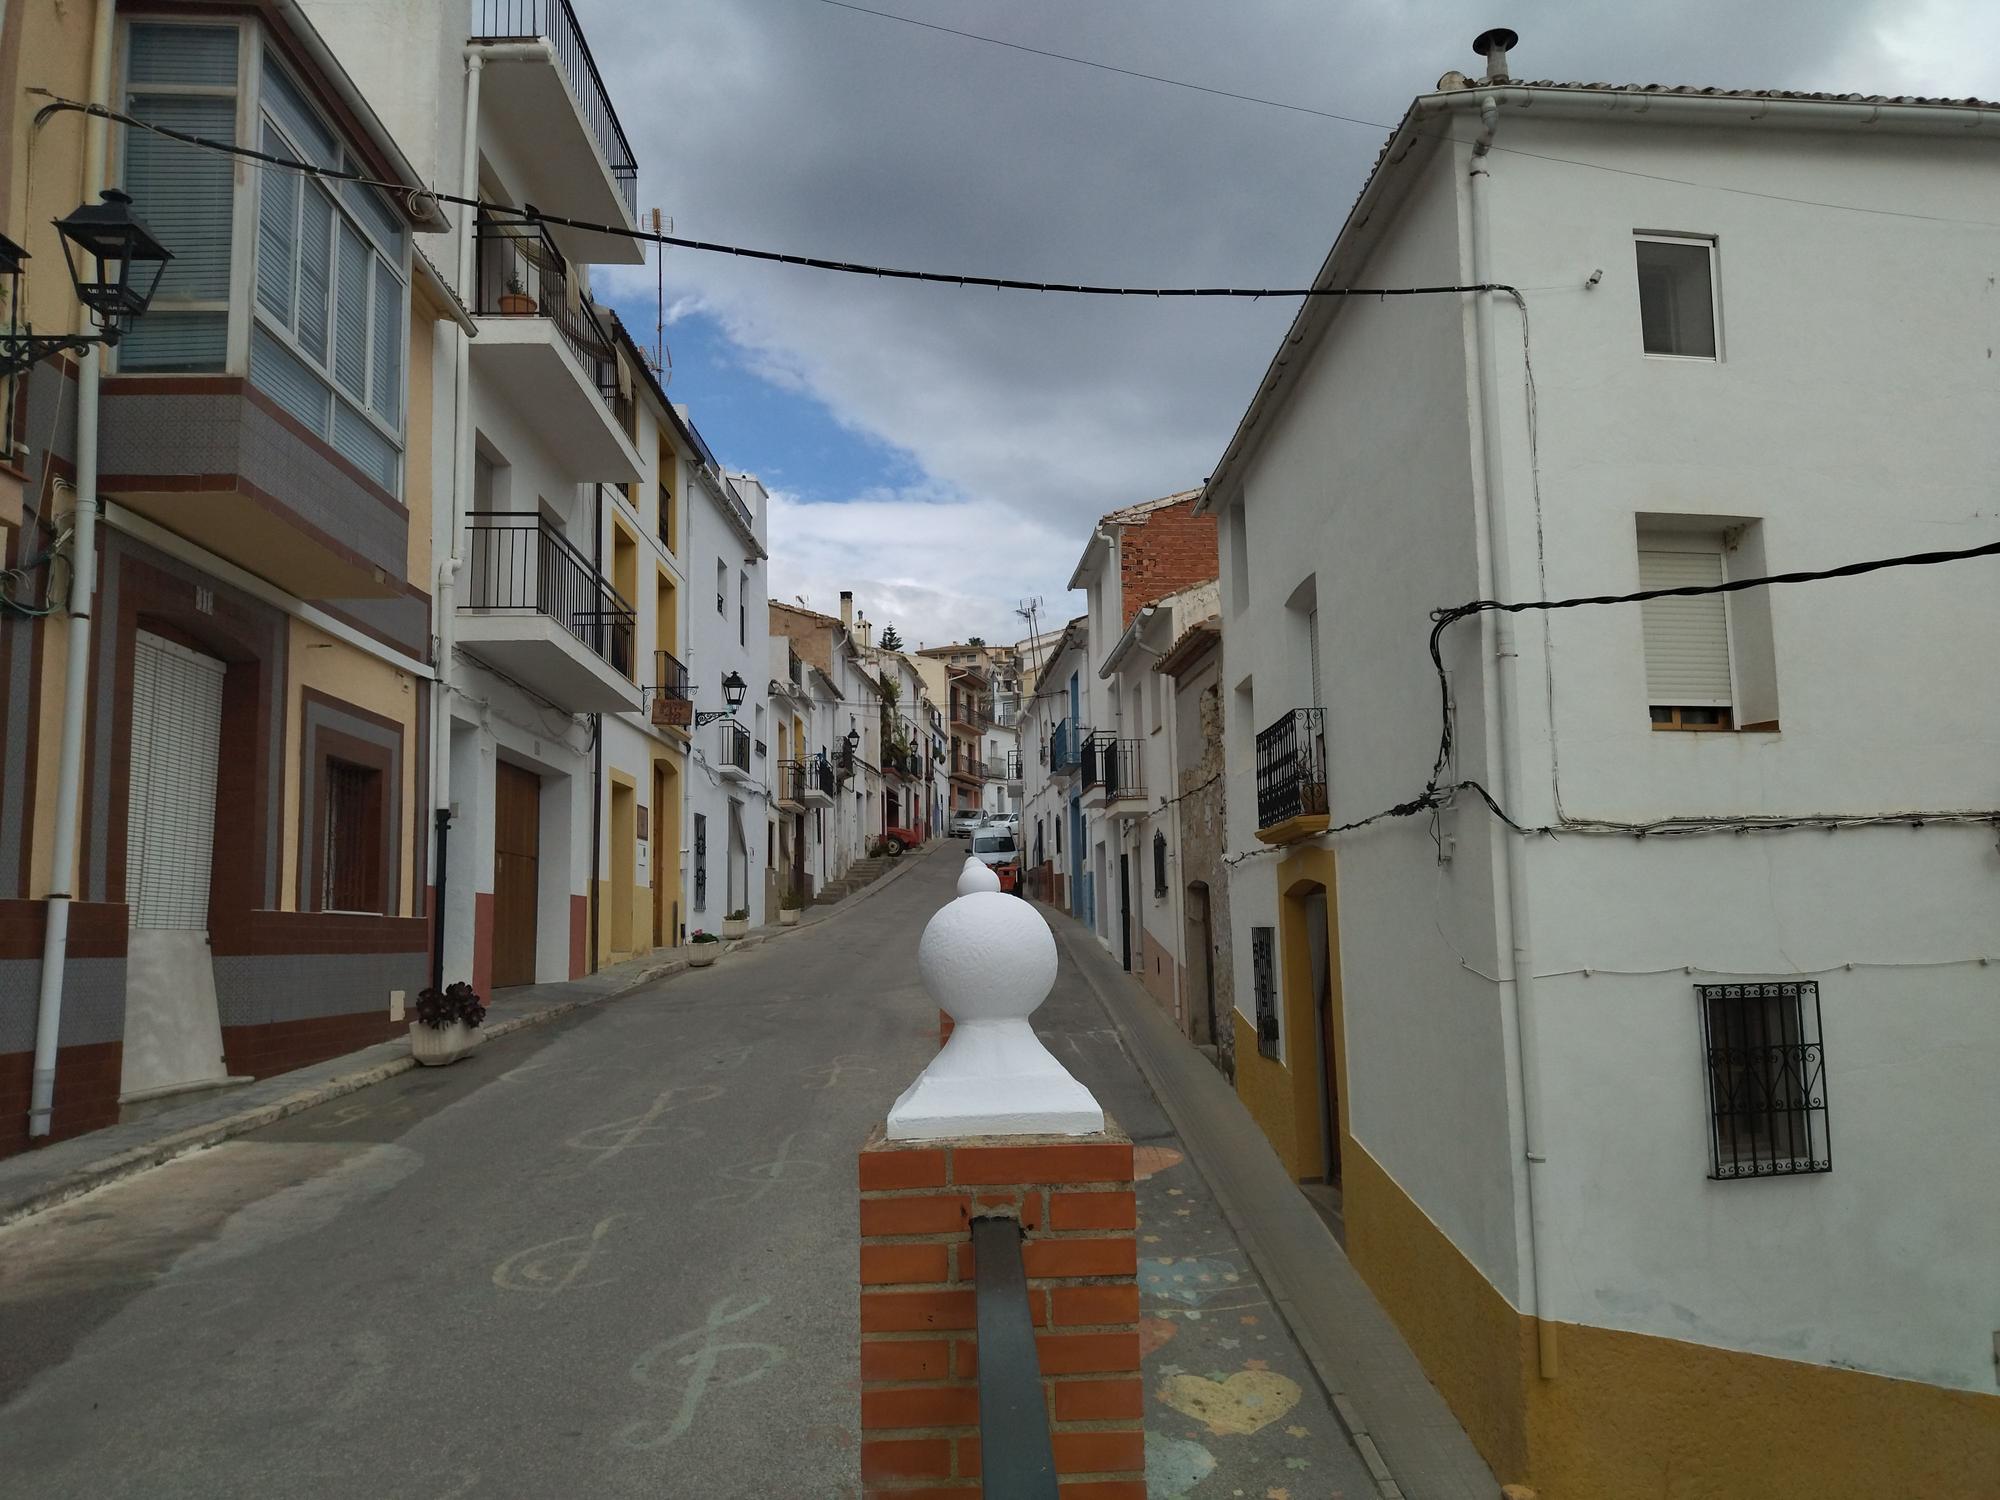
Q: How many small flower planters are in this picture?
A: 4